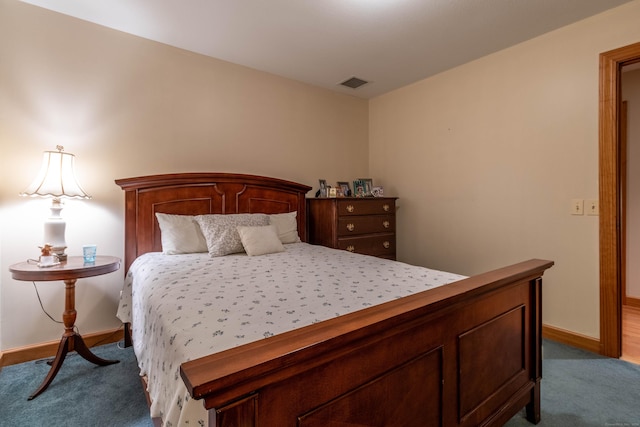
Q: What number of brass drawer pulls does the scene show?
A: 6